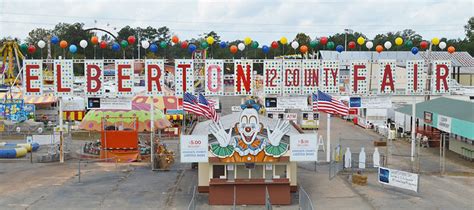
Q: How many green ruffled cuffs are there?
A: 2